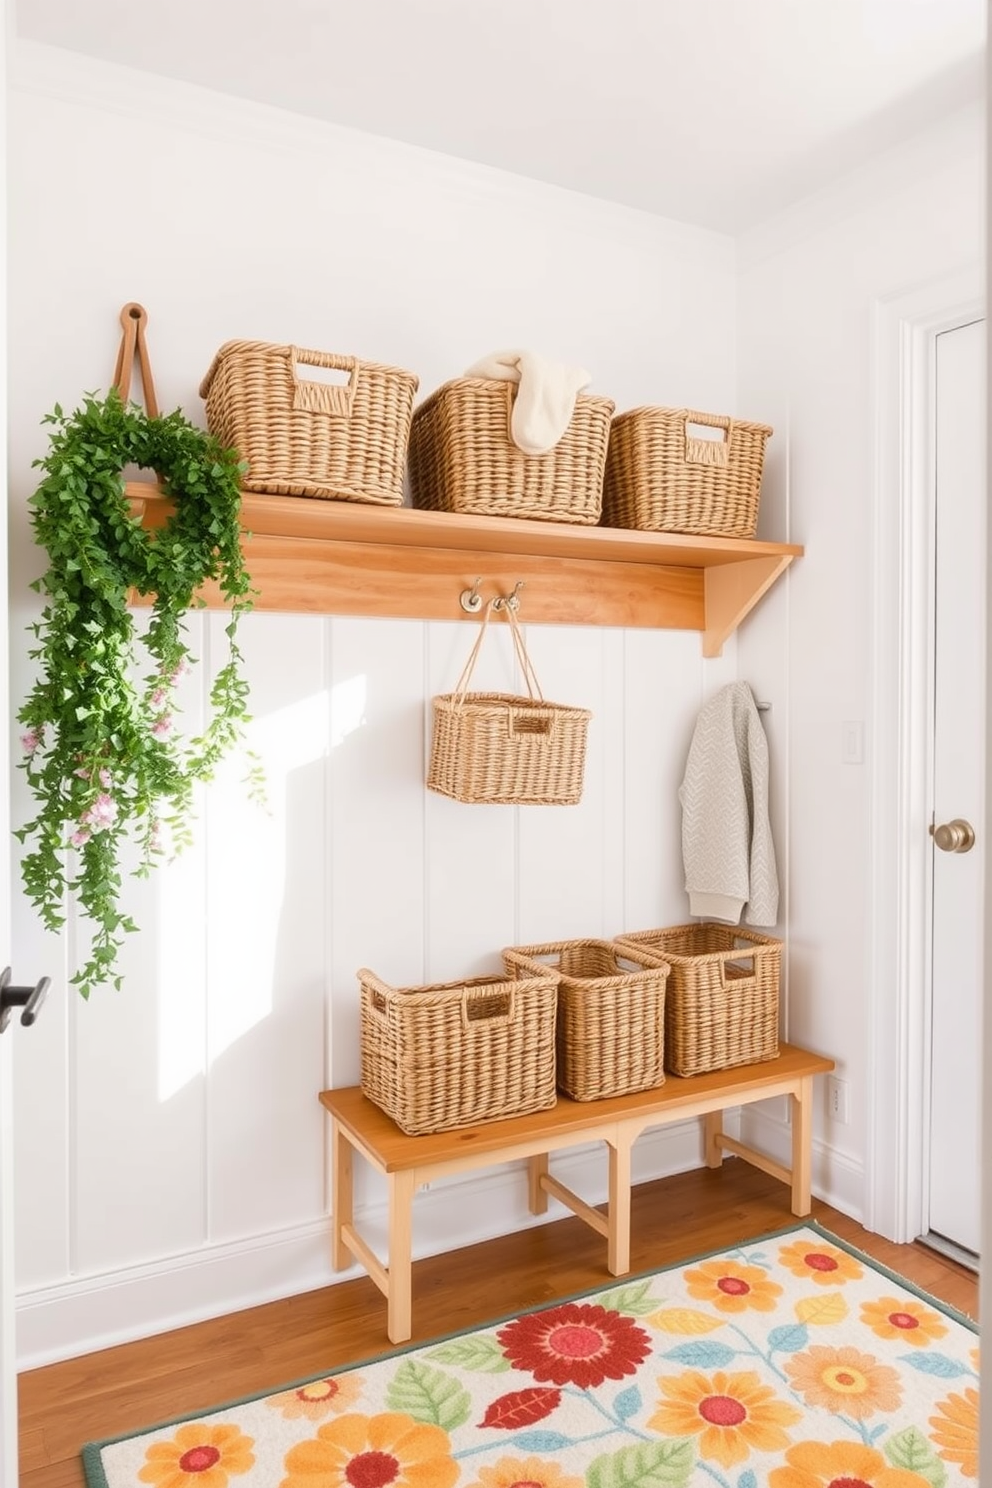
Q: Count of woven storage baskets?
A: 7